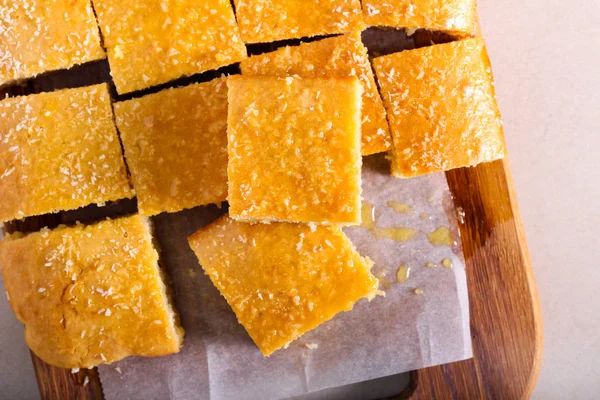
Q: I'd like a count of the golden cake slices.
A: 11